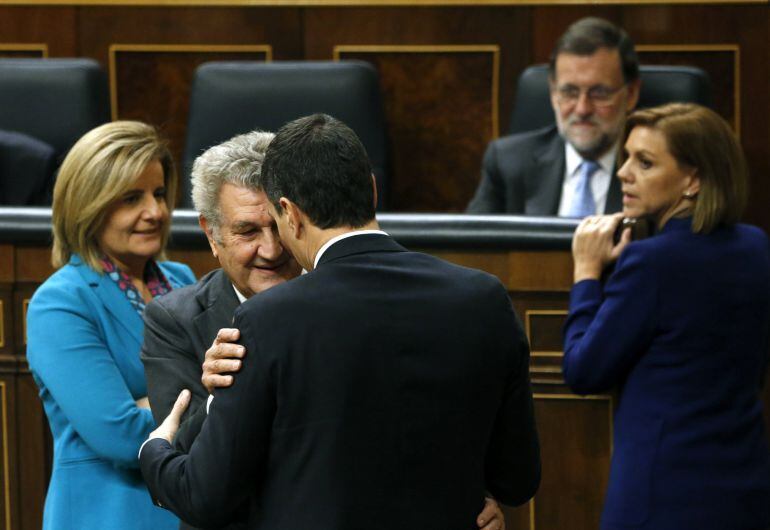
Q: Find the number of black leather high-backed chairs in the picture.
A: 3